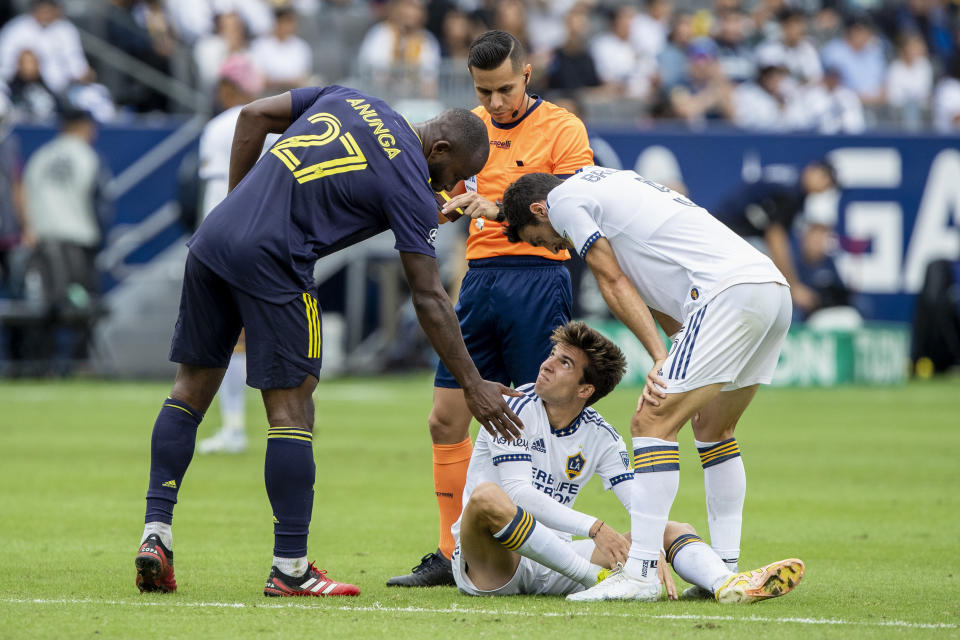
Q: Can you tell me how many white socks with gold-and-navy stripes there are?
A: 4